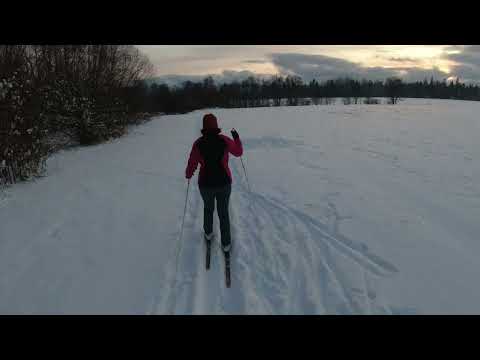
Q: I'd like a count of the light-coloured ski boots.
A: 2